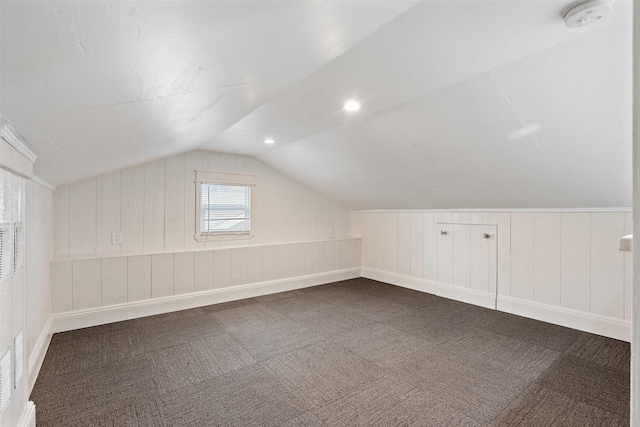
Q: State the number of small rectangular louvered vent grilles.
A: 4